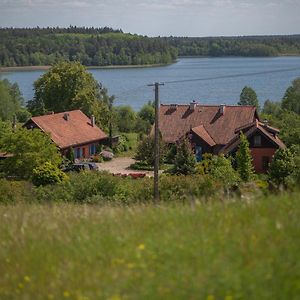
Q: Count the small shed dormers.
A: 0